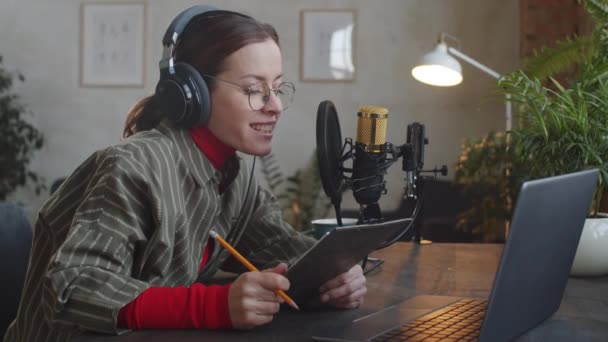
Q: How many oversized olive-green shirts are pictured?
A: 1